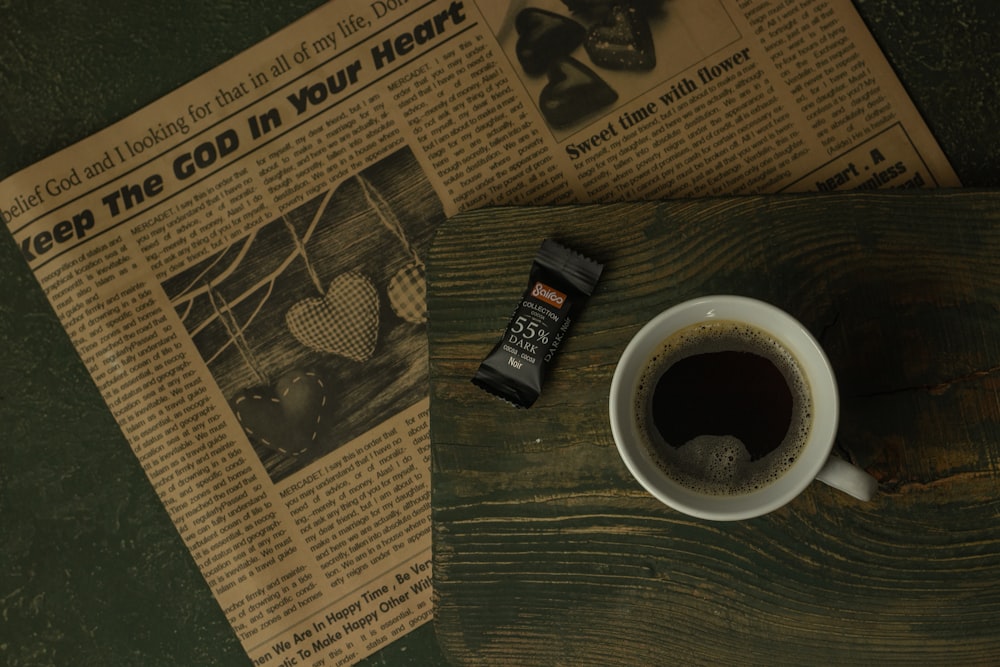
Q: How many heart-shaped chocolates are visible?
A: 3